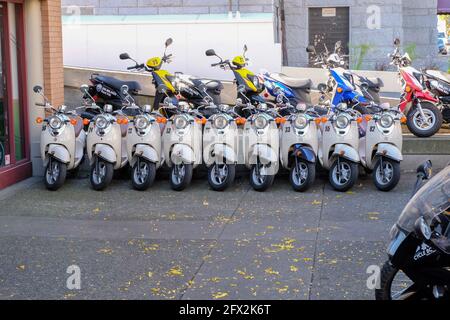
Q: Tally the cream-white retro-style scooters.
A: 9